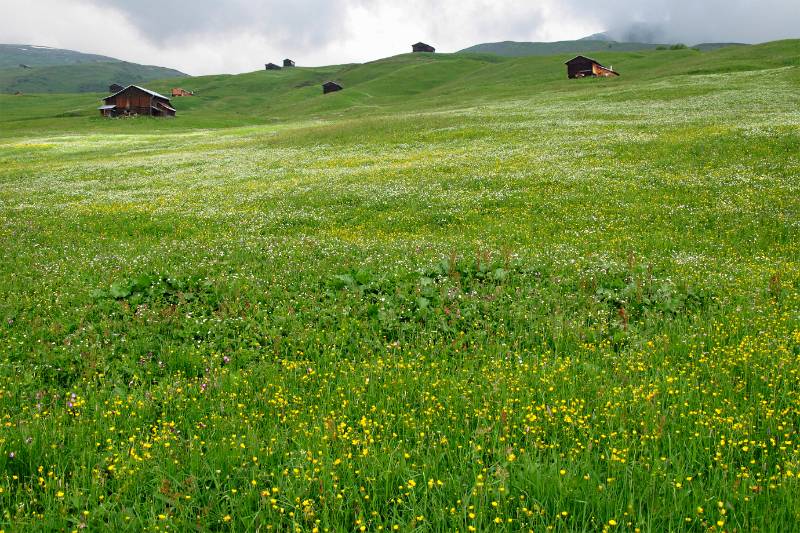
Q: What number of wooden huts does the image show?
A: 8